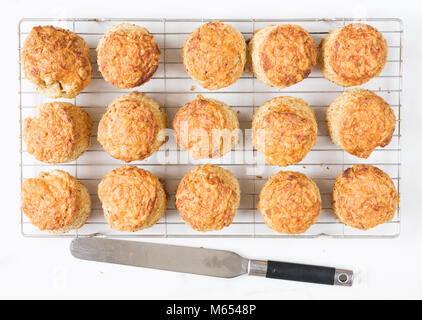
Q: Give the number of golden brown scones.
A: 15